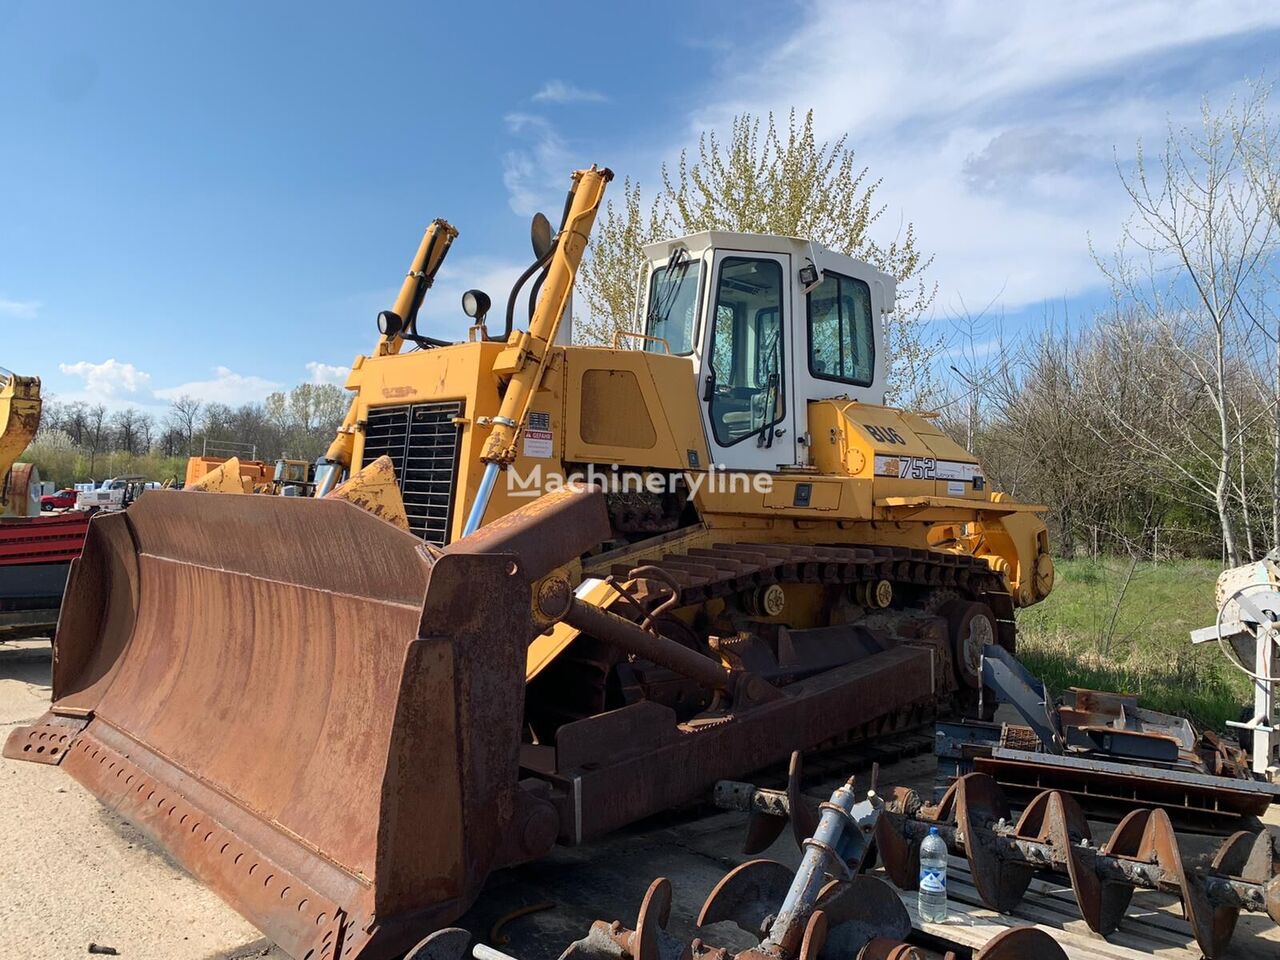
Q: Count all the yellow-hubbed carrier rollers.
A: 2